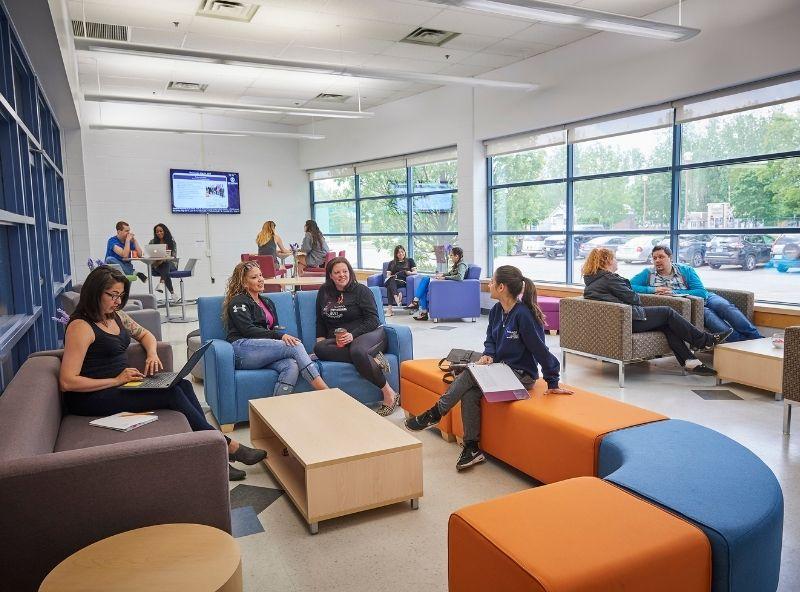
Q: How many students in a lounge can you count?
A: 12